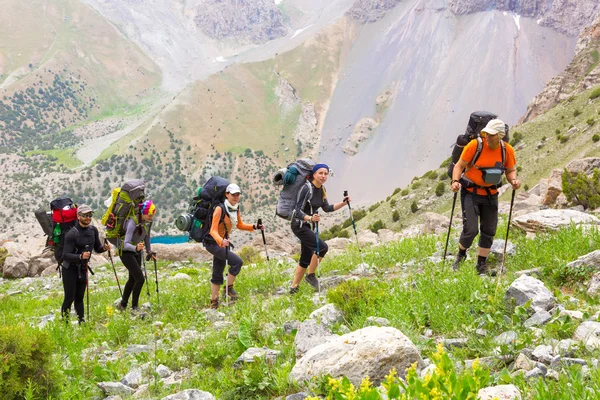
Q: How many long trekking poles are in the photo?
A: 10